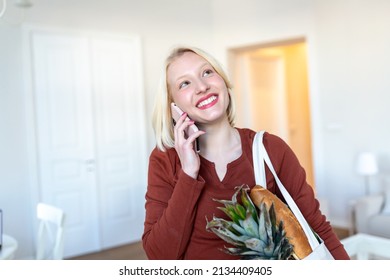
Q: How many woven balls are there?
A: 0